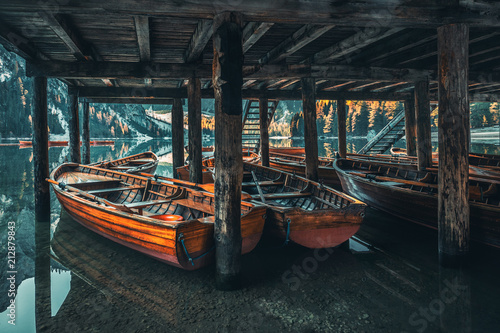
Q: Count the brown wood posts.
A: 12